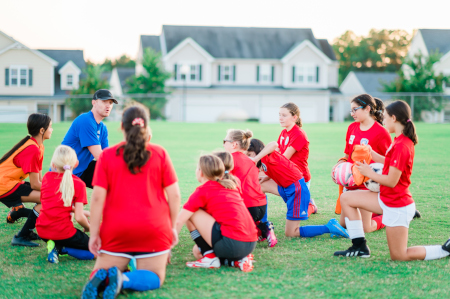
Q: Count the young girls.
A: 10